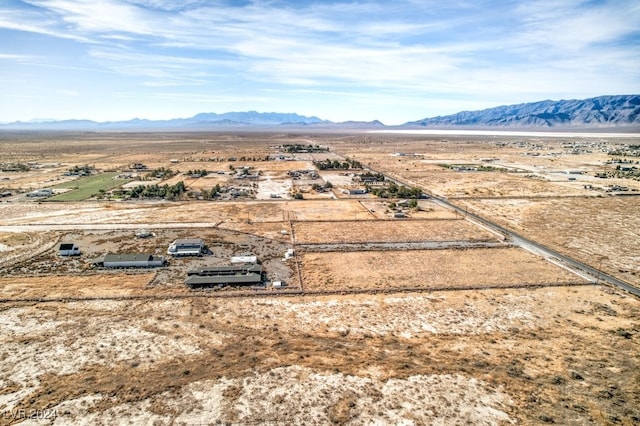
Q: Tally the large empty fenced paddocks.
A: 2